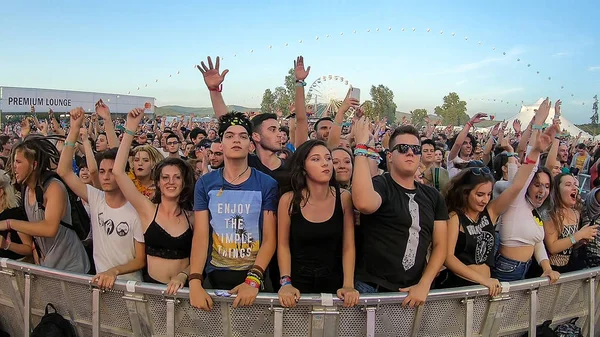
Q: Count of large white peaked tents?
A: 1